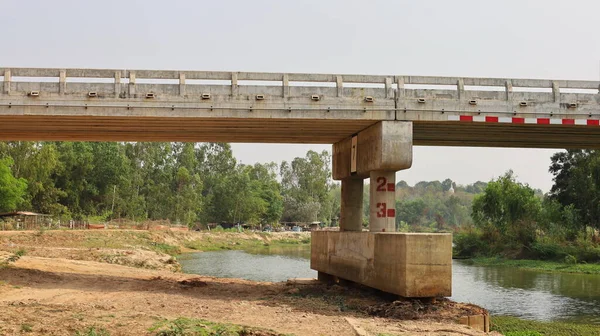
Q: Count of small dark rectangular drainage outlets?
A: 11